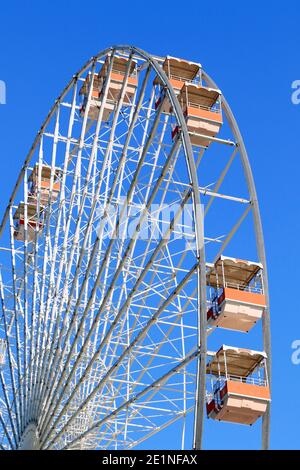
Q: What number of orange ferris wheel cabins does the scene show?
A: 8